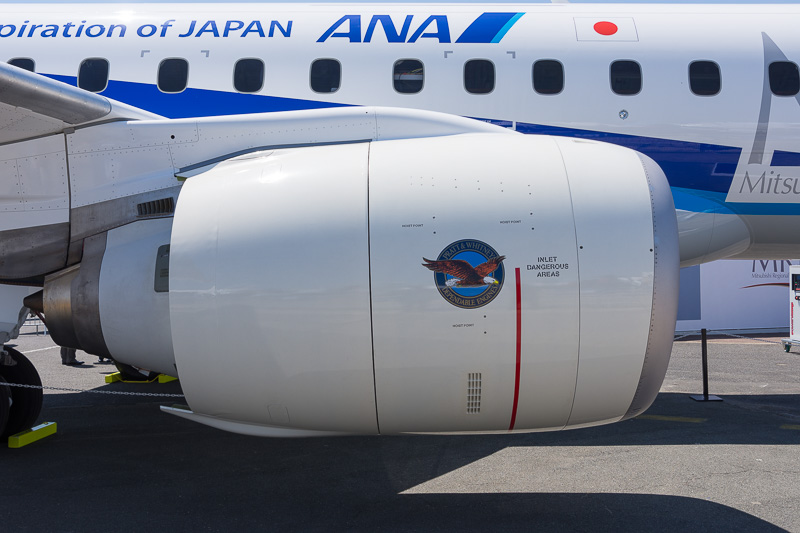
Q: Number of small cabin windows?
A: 11